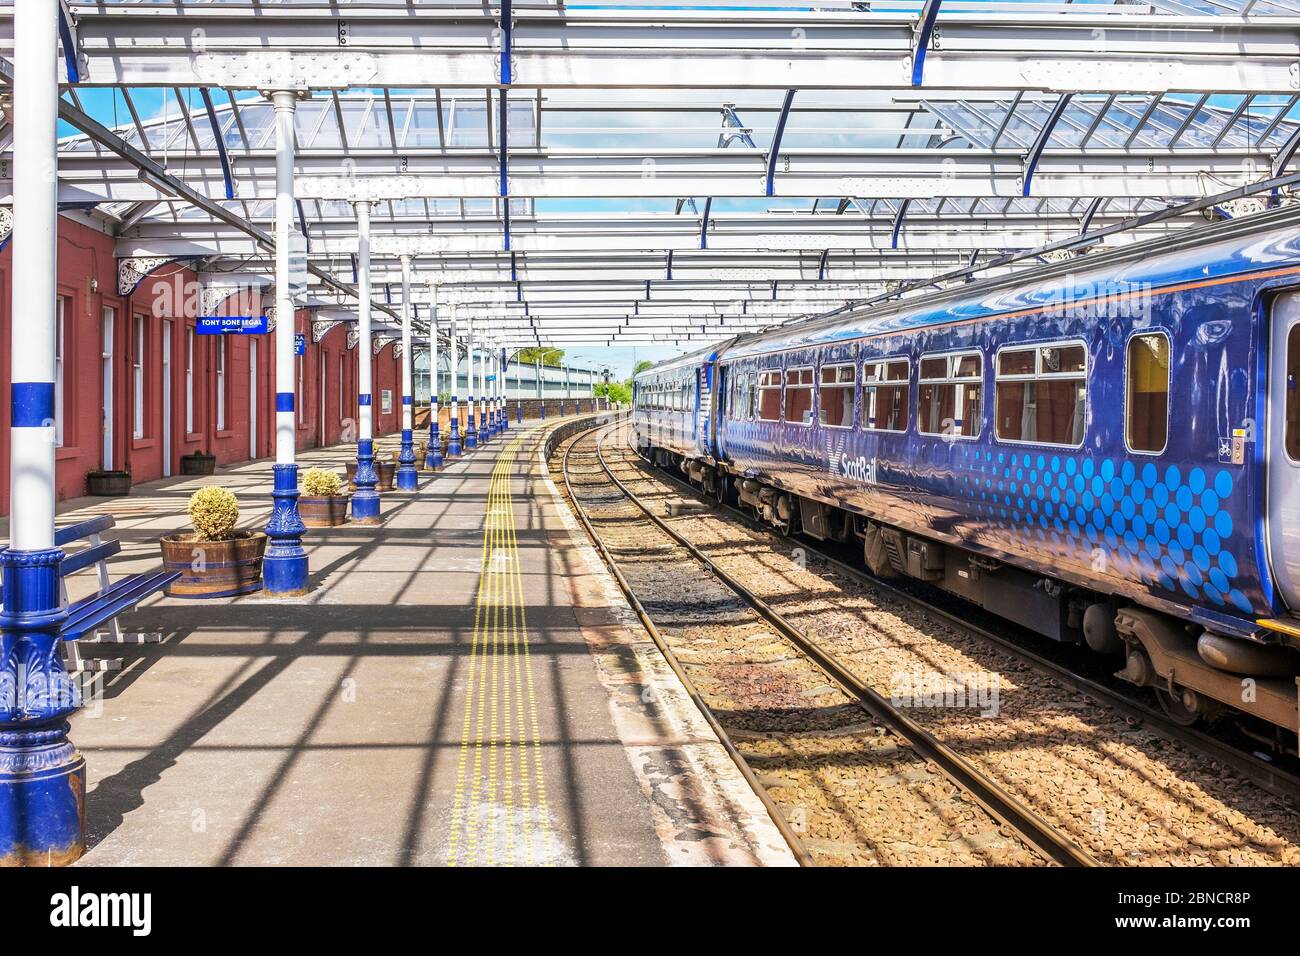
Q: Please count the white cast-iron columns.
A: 11